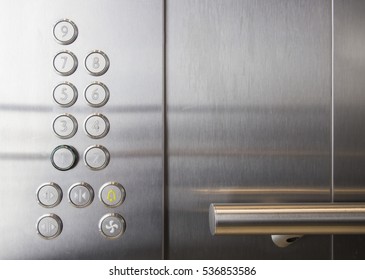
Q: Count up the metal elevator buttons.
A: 14